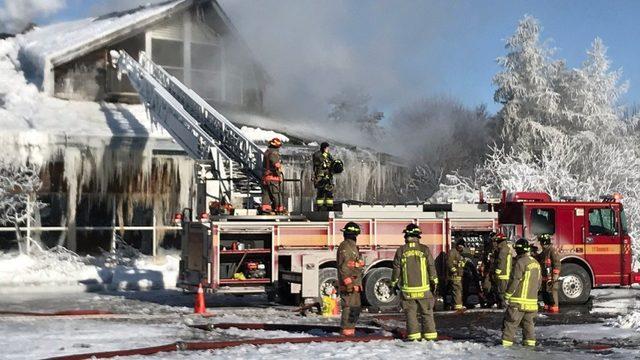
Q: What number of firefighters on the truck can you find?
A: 2